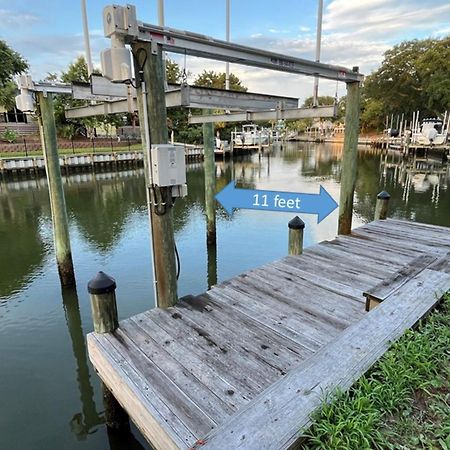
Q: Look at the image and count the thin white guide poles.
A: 4